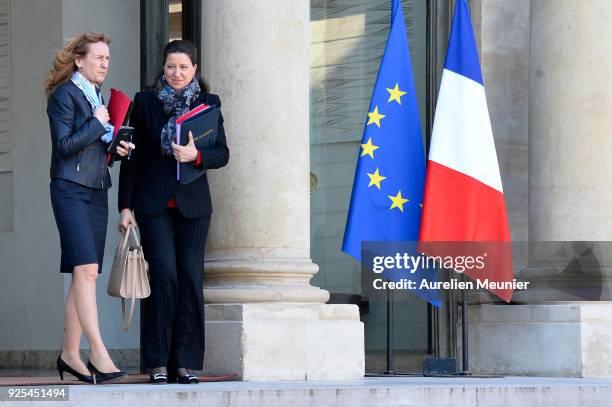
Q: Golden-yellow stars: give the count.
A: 5